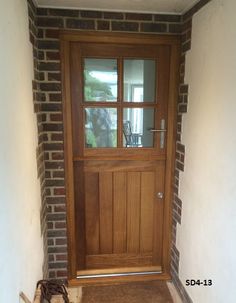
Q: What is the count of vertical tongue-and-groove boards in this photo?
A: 5